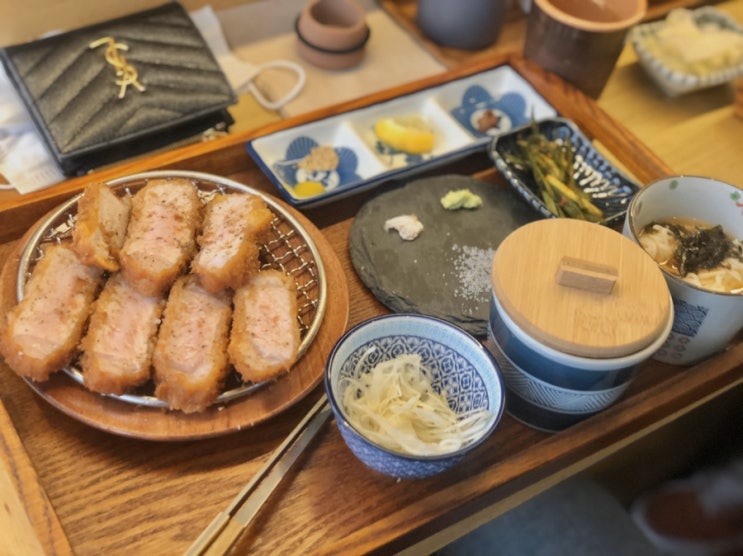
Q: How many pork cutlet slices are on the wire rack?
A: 7